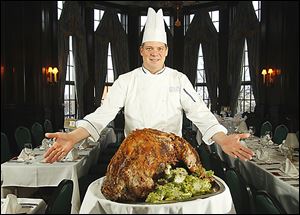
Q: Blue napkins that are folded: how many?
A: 0